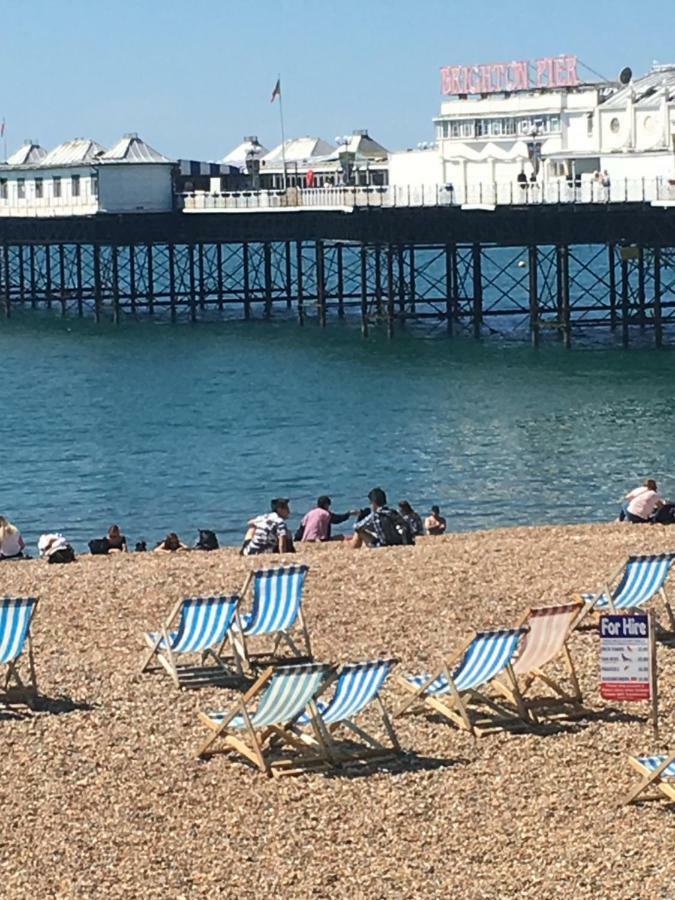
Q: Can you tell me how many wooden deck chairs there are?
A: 9